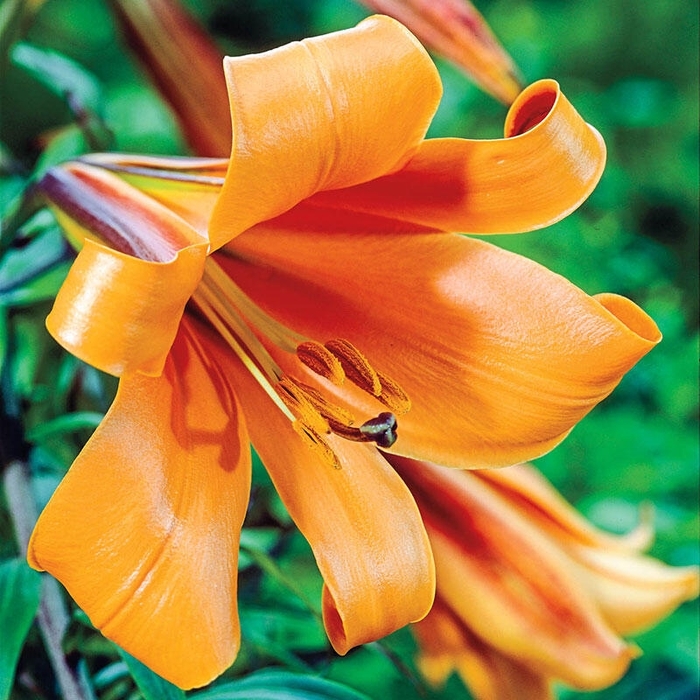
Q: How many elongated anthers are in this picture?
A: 6